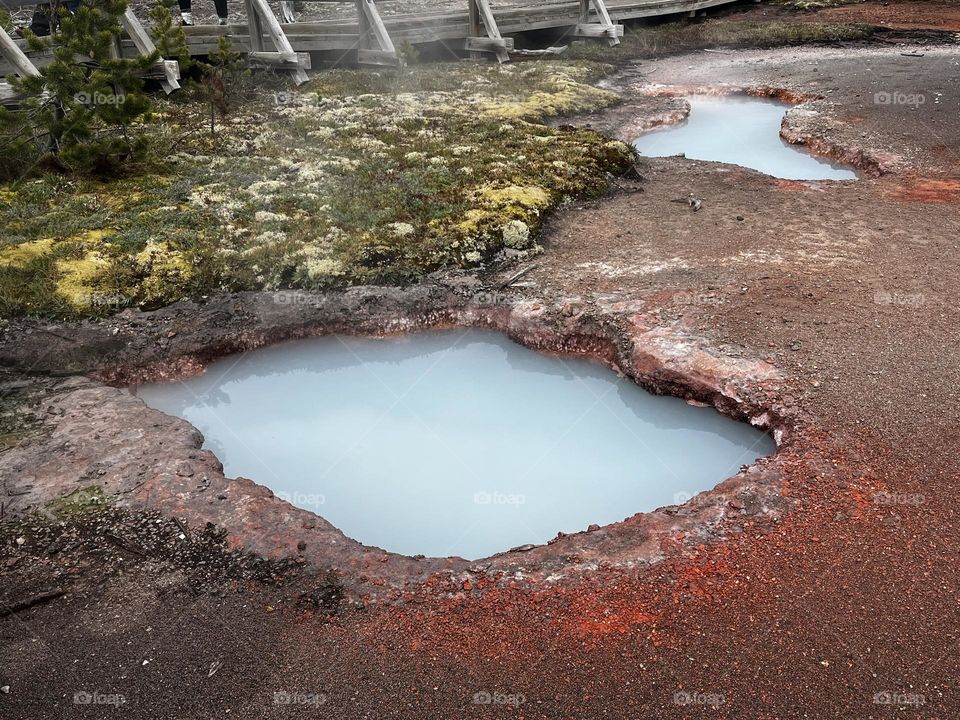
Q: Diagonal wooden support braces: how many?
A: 6